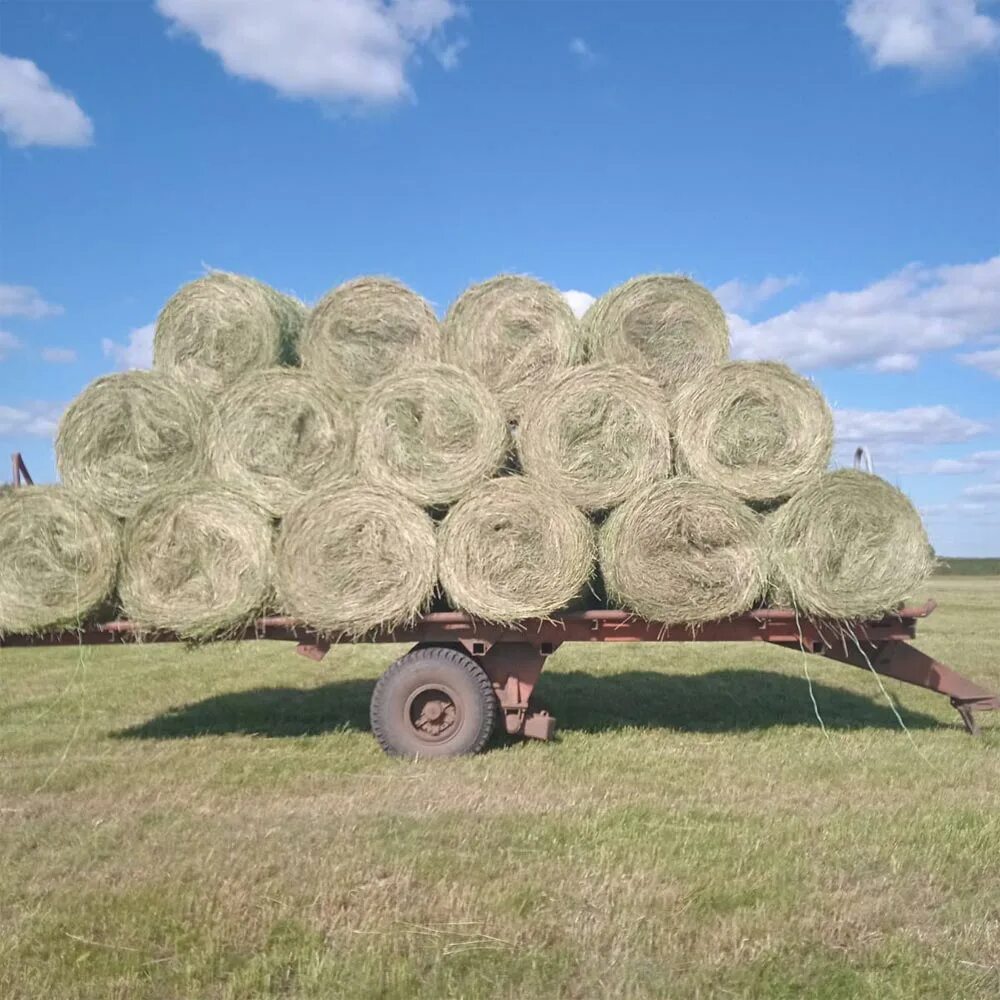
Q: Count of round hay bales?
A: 15